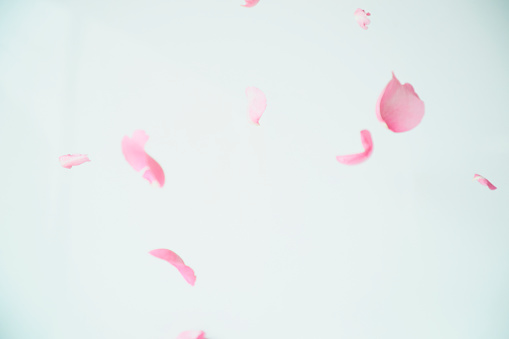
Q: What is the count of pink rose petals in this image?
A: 10